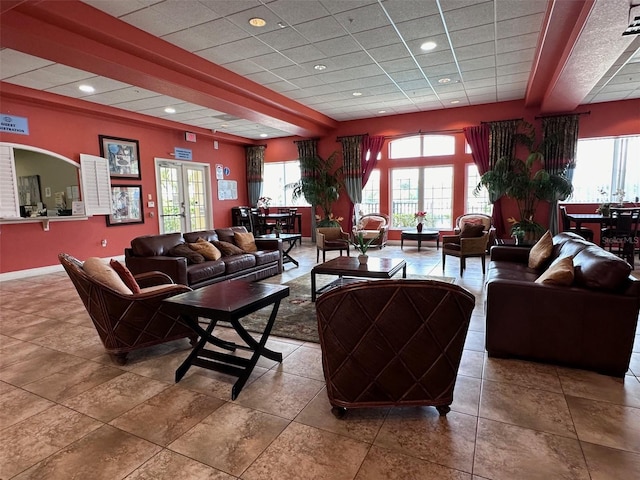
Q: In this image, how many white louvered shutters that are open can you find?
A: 2